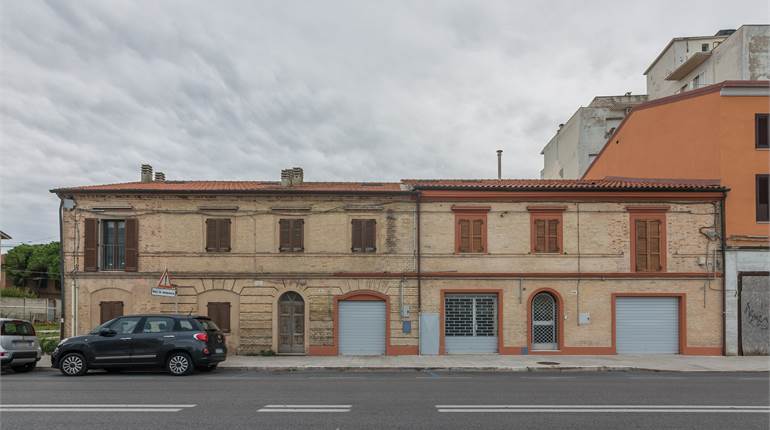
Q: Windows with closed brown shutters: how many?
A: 8